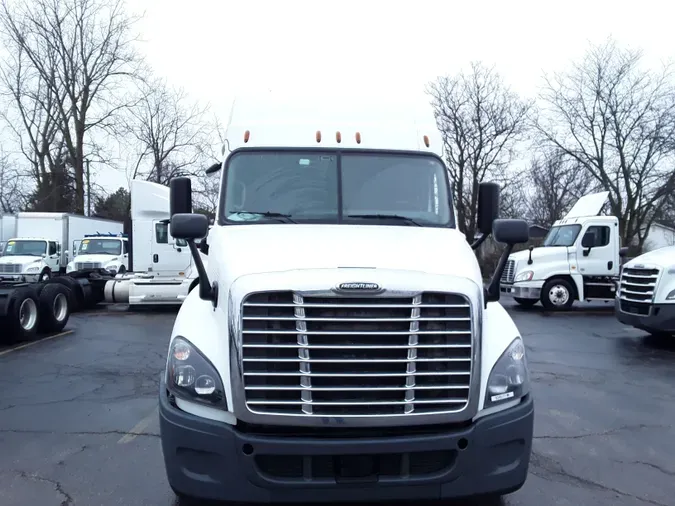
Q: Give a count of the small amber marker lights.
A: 5